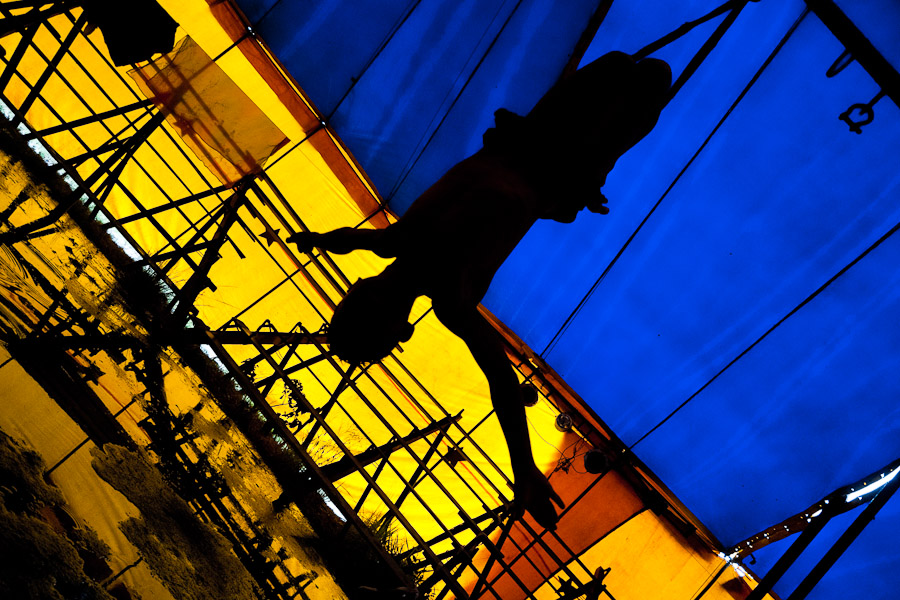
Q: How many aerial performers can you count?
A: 1